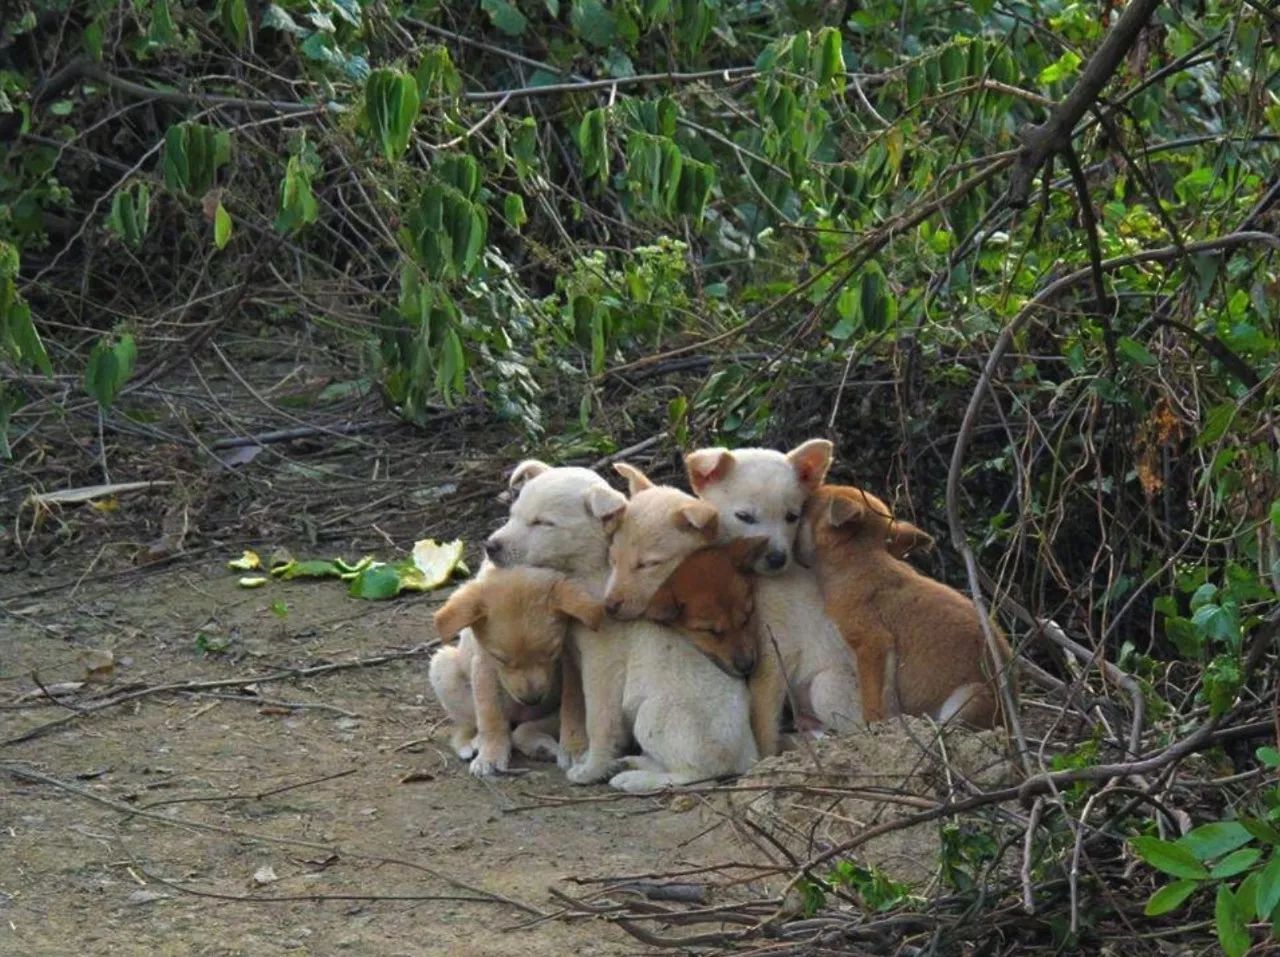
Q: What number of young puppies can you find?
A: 6